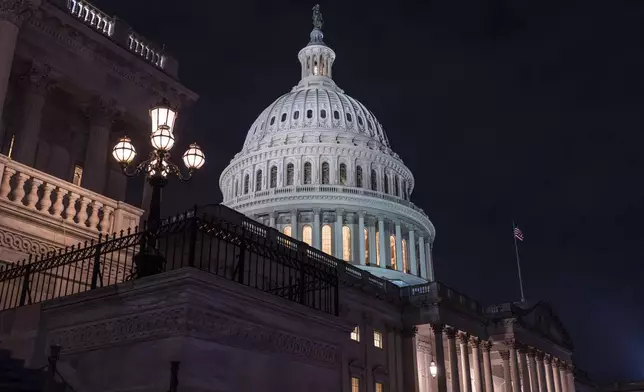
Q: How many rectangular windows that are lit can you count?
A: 4